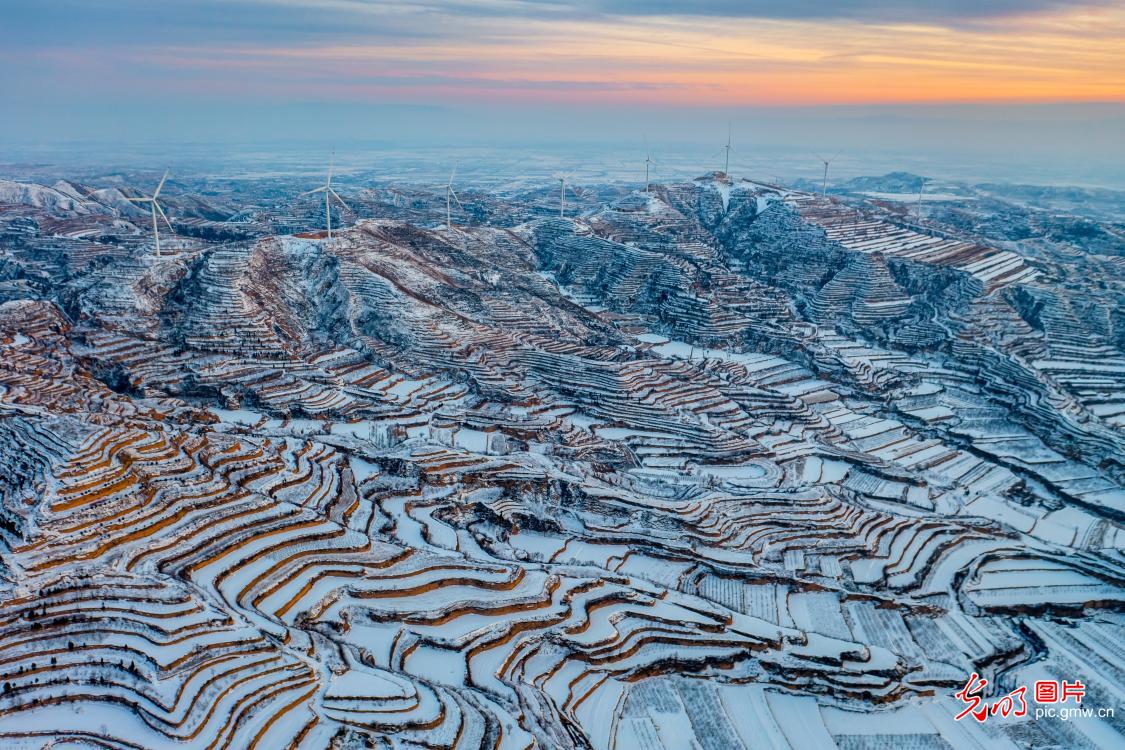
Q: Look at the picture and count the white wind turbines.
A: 8